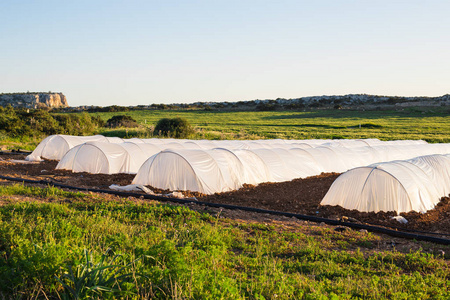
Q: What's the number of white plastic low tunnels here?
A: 4